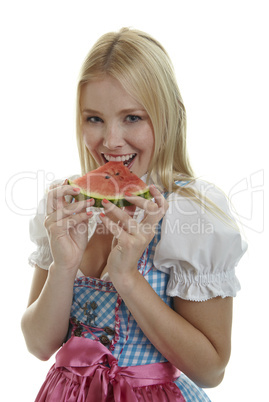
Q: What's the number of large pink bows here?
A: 1